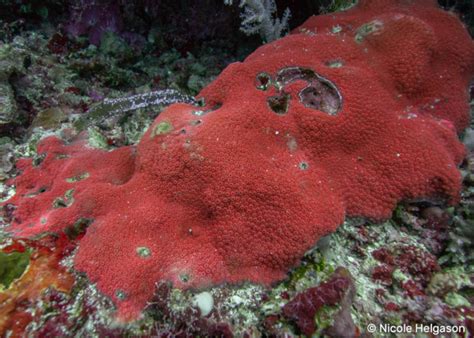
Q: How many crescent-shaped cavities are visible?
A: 1